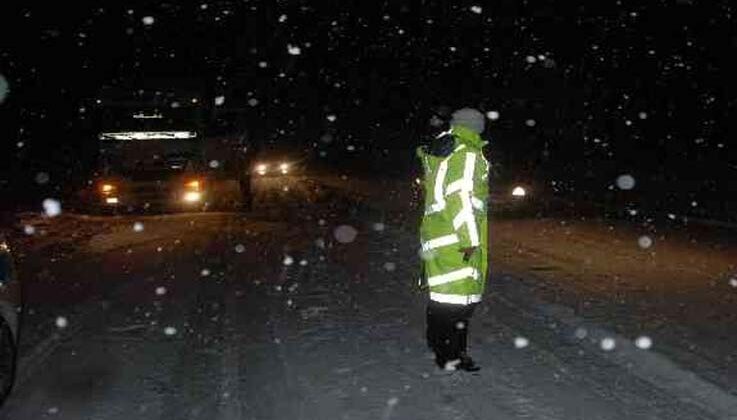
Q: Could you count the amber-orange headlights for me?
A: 2